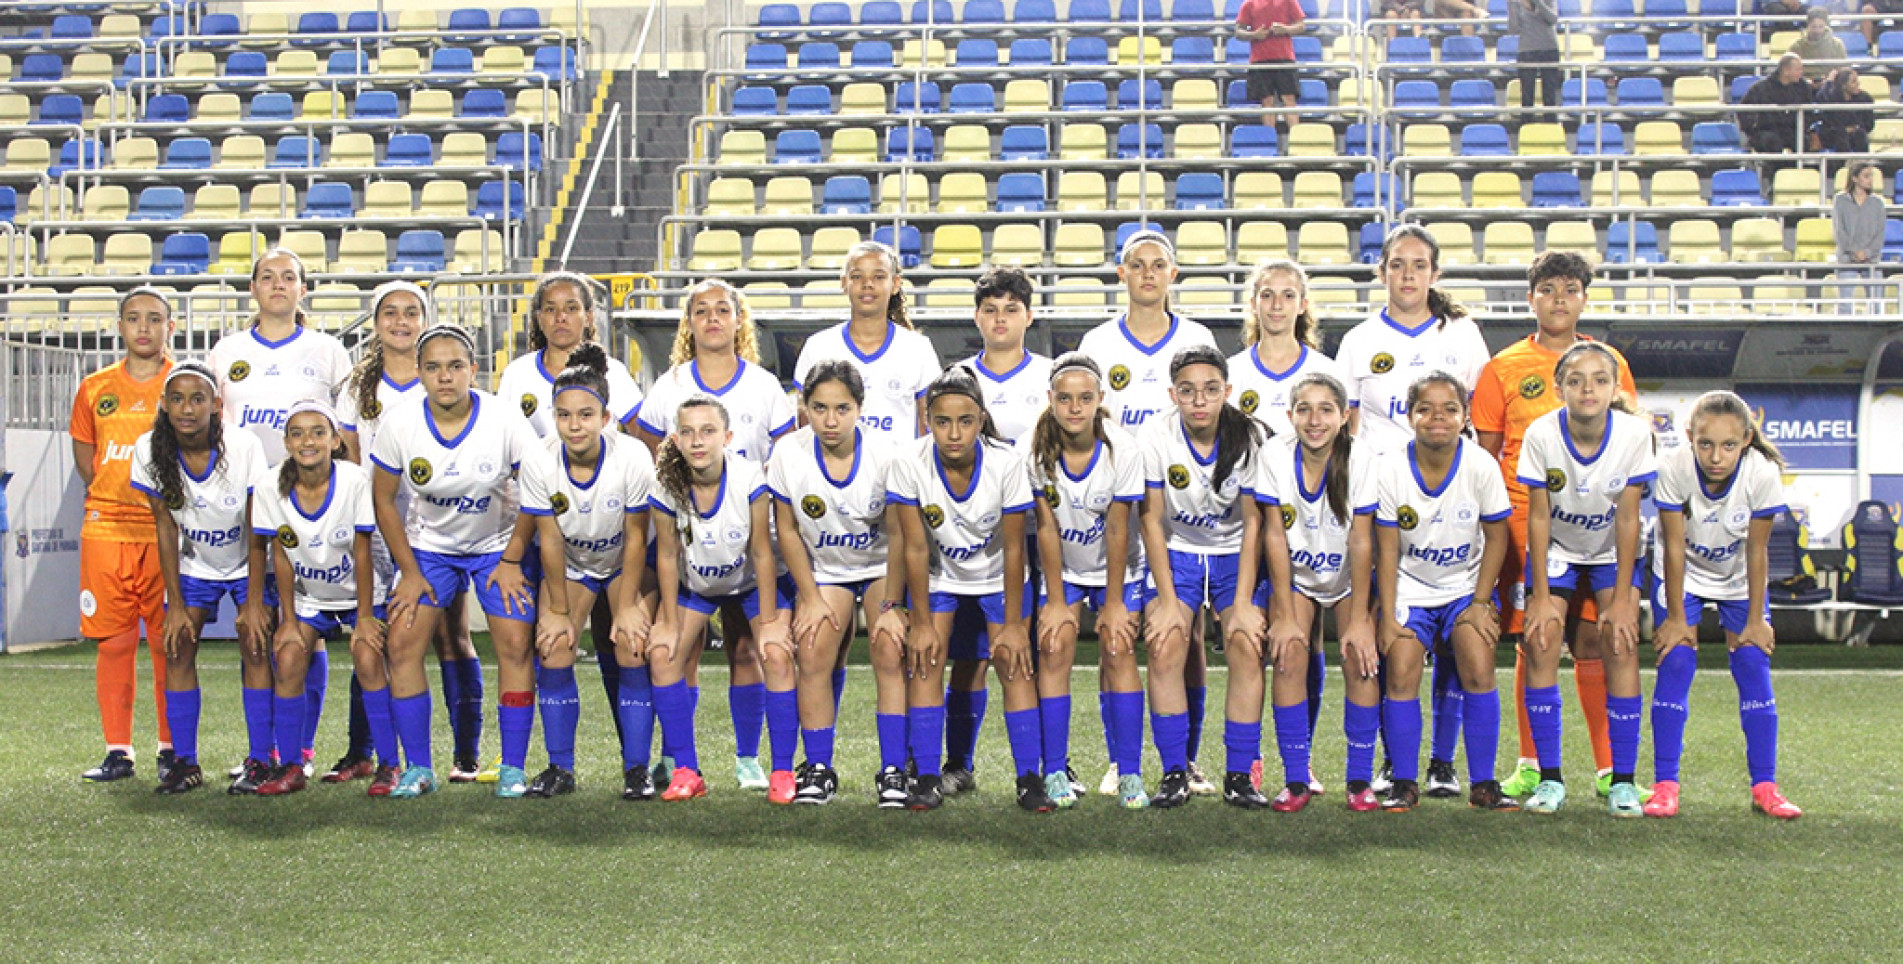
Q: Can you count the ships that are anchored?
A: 0